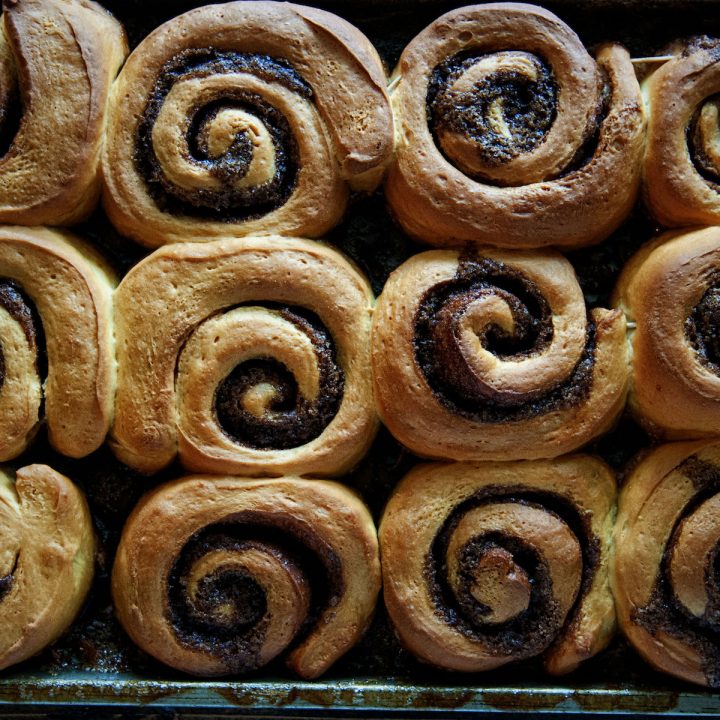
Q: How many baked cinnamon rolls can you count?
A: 12